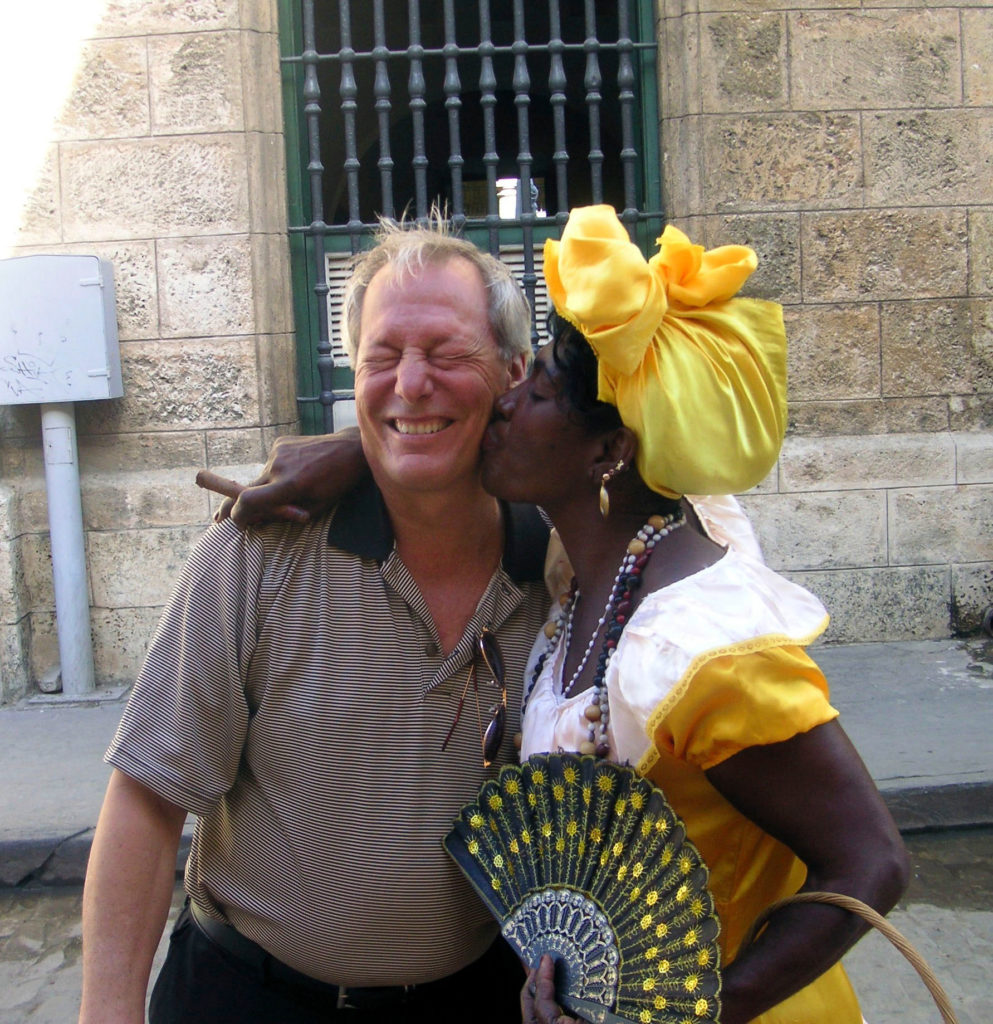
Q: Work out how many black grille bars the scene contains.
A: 10